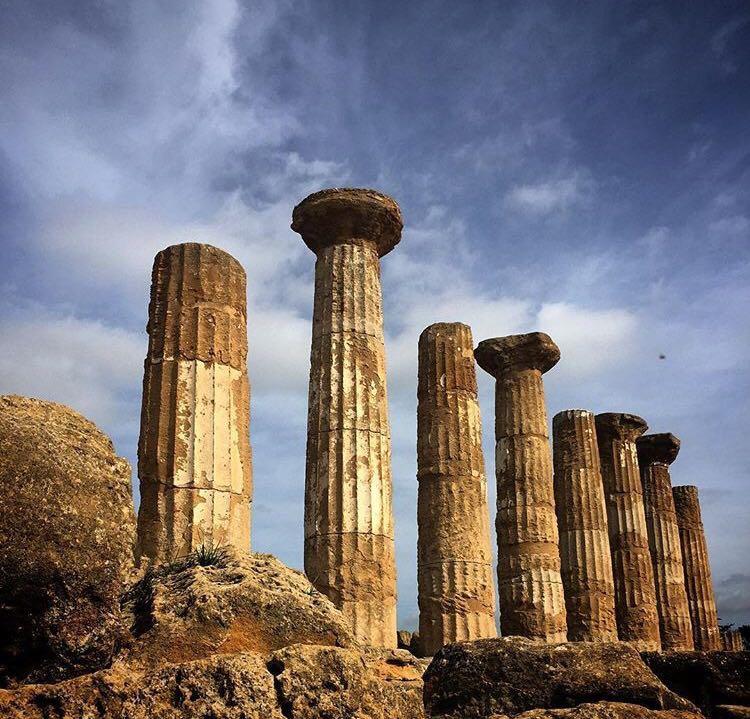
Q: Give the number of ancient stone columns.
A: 8